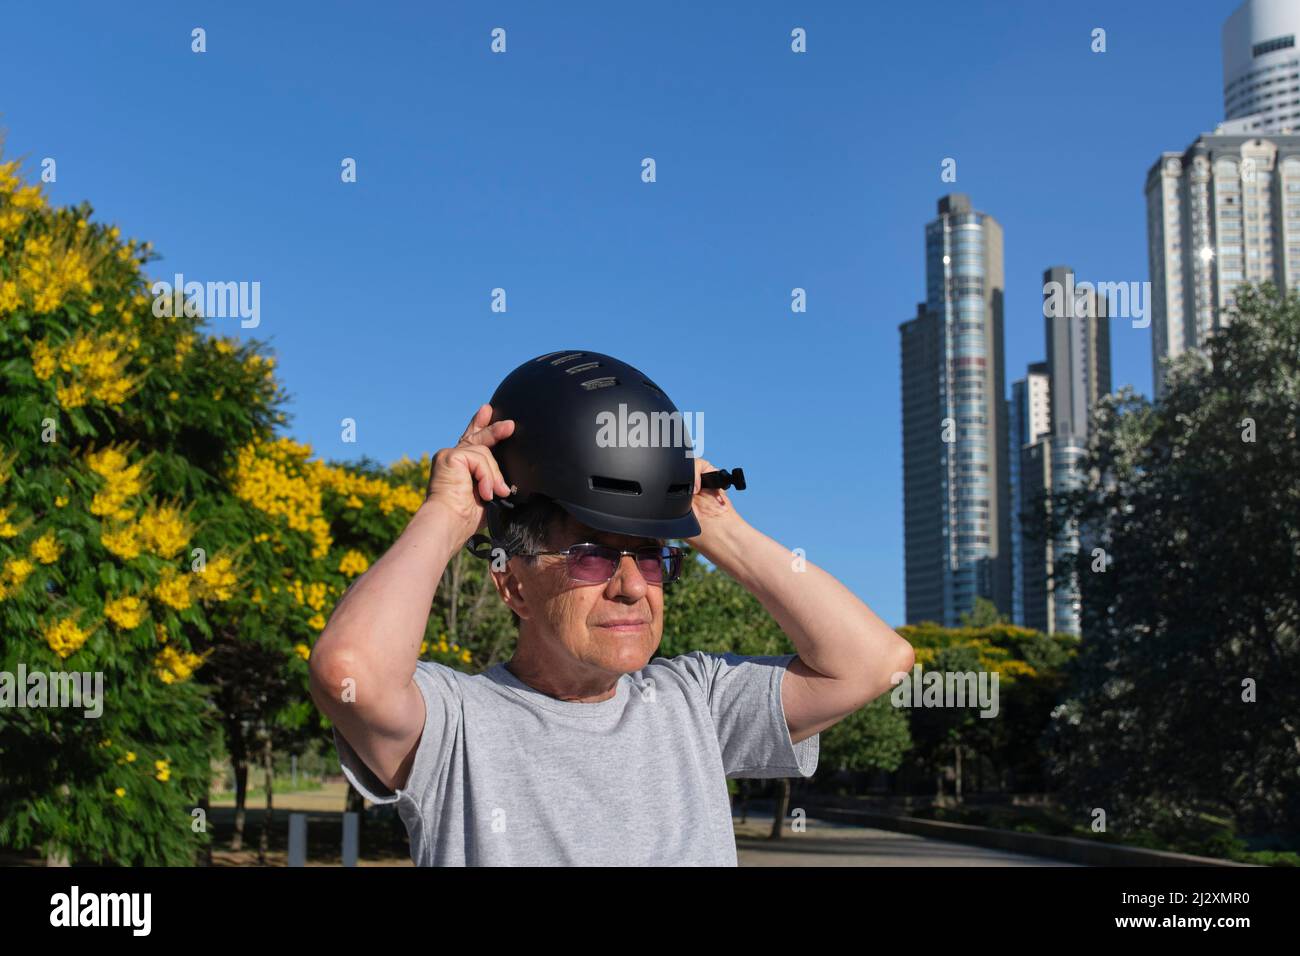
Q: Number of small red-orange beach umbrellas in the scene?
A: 0